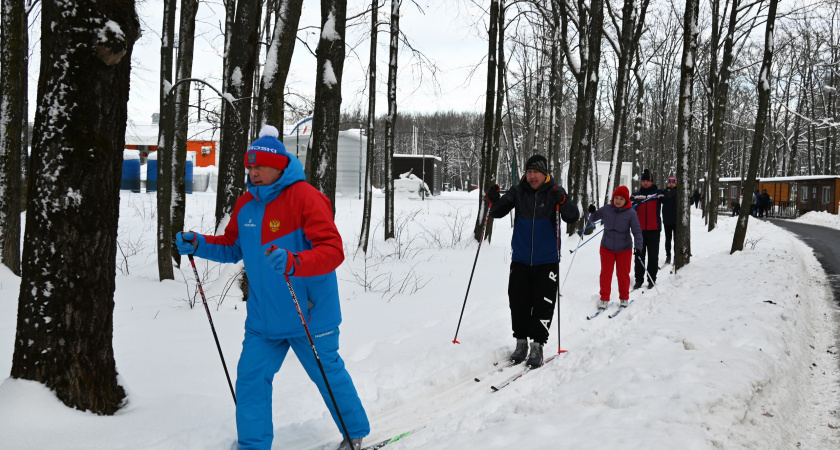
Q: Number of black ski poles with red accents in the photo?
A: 4